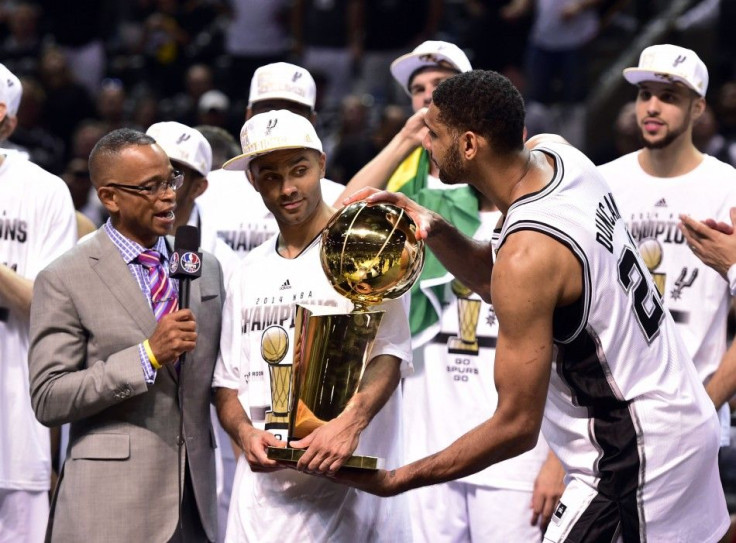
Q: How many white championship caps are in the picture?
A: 6